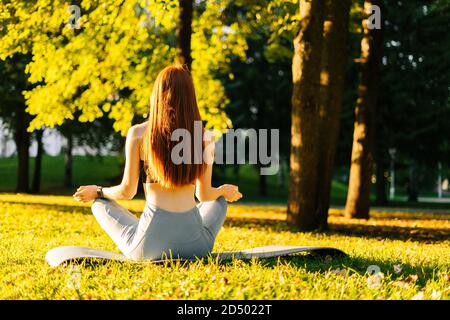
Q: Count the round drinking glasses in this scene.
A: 0